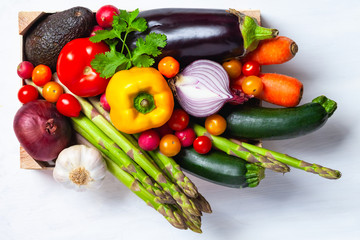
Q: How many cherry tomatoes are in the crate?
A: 12